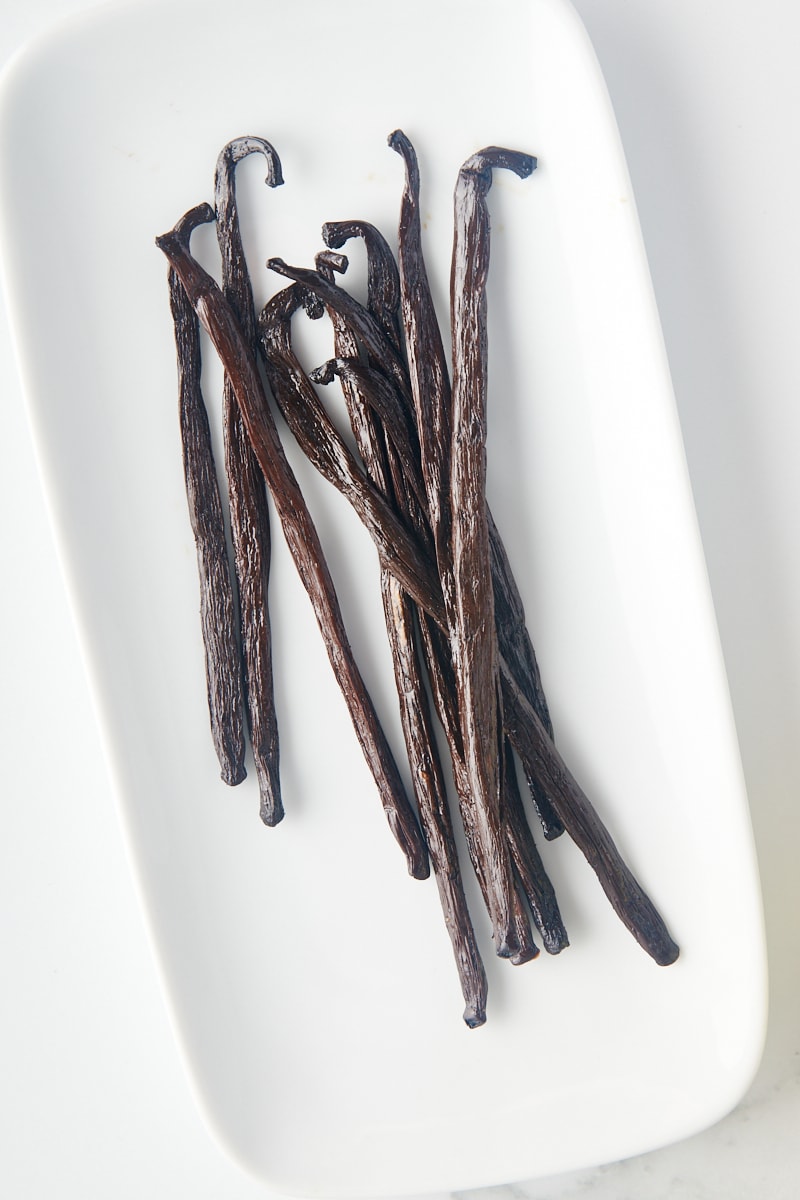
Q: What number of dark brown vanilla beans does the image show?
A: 10